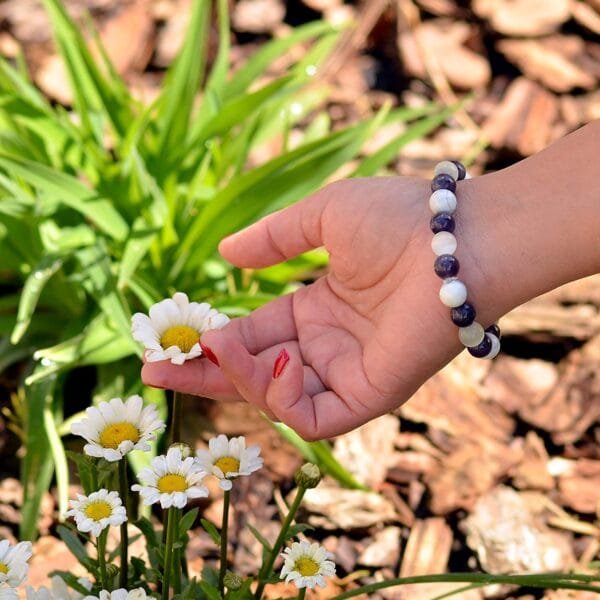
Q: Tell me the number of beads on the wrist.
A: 13